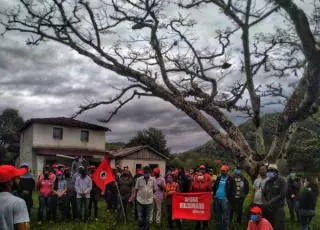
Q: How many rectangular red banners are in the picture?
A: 1